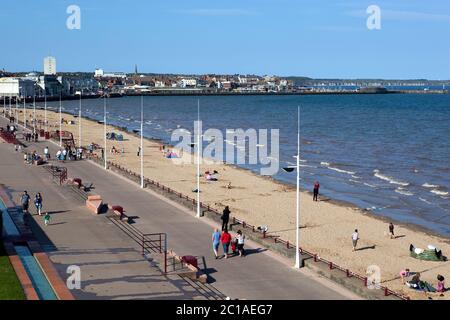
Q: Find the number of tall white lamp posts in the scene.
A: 12